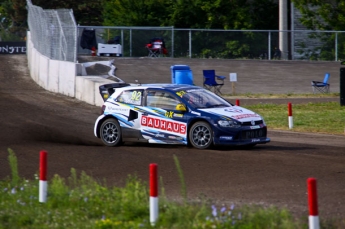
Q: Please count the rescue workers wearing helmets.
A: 0